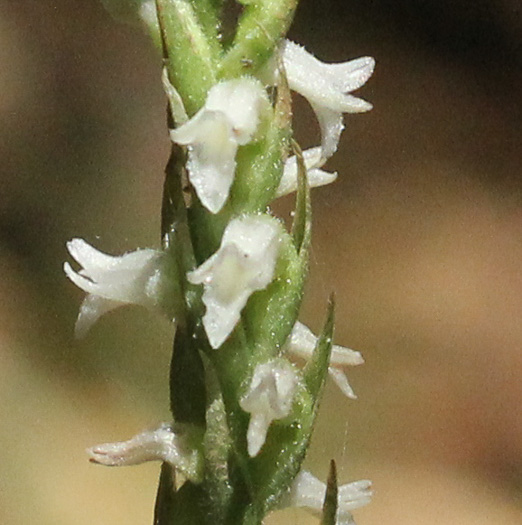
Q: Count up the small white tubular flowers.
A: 9